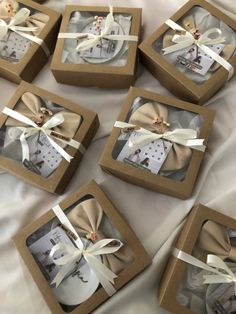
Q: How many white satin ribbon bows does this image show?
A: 7